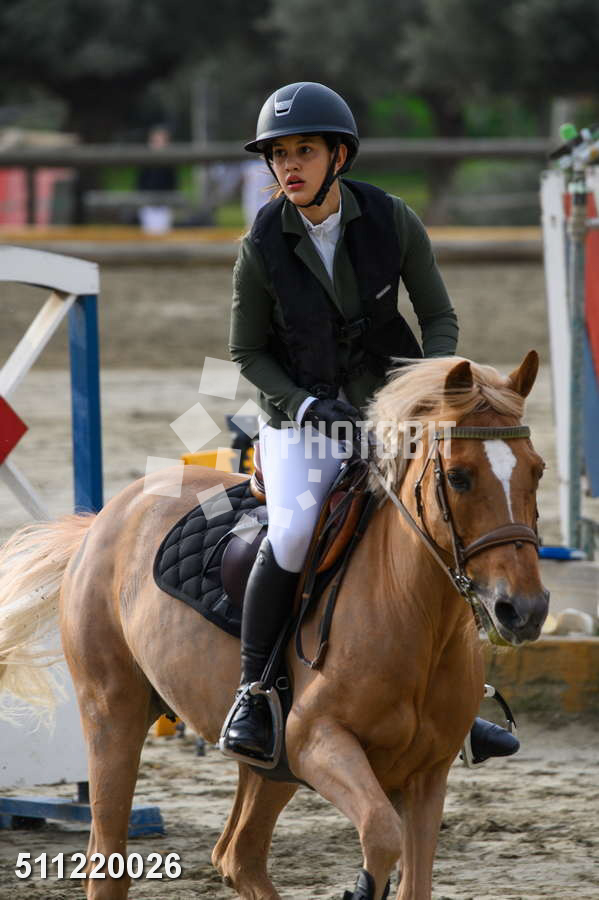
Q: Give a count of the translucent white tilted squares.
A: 10